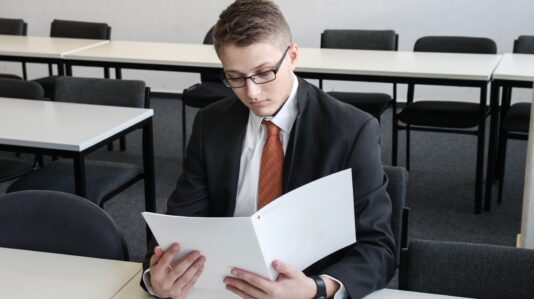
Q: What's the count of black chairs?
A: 11